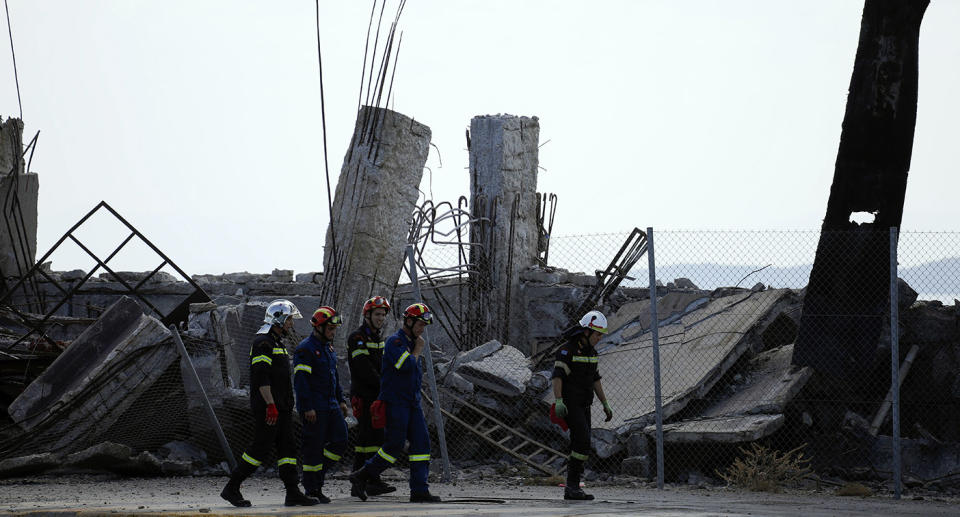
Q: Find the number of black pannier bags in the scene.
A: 0